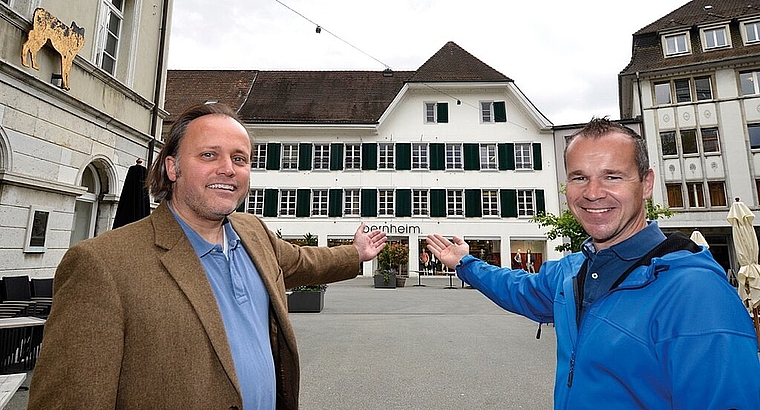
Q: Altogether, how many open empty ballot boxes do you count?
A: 0